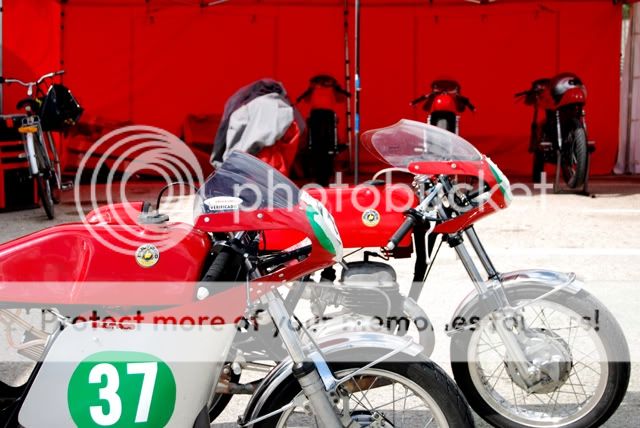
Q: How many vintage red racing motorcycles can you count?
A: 5